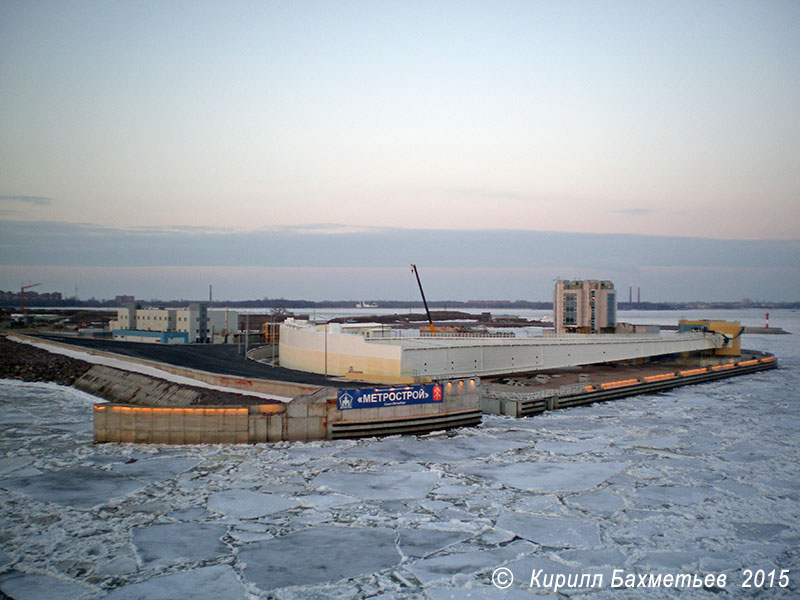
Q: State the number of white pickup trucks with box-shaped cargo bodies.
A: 0